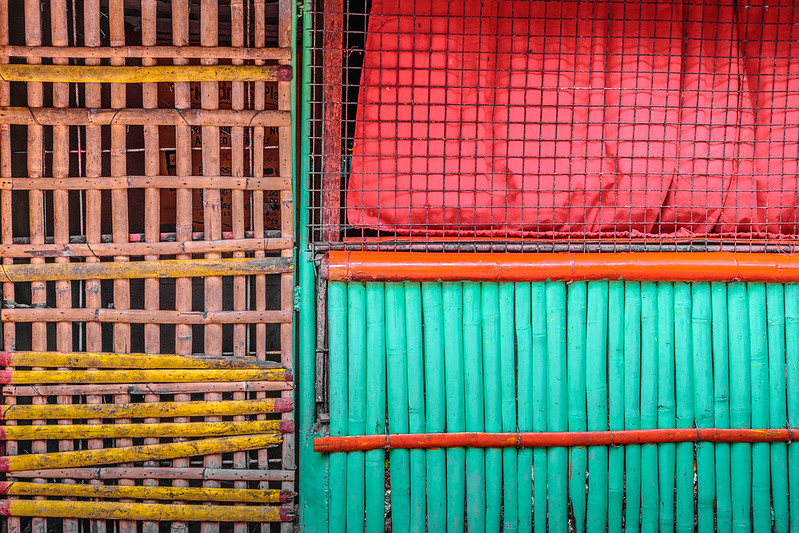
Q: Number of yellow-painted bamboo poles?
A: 9